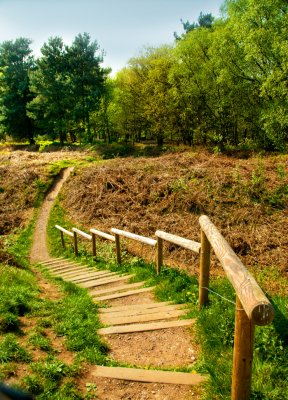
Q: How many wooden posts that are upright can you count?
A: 7